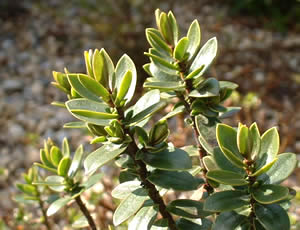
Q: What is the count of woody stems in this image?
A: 5